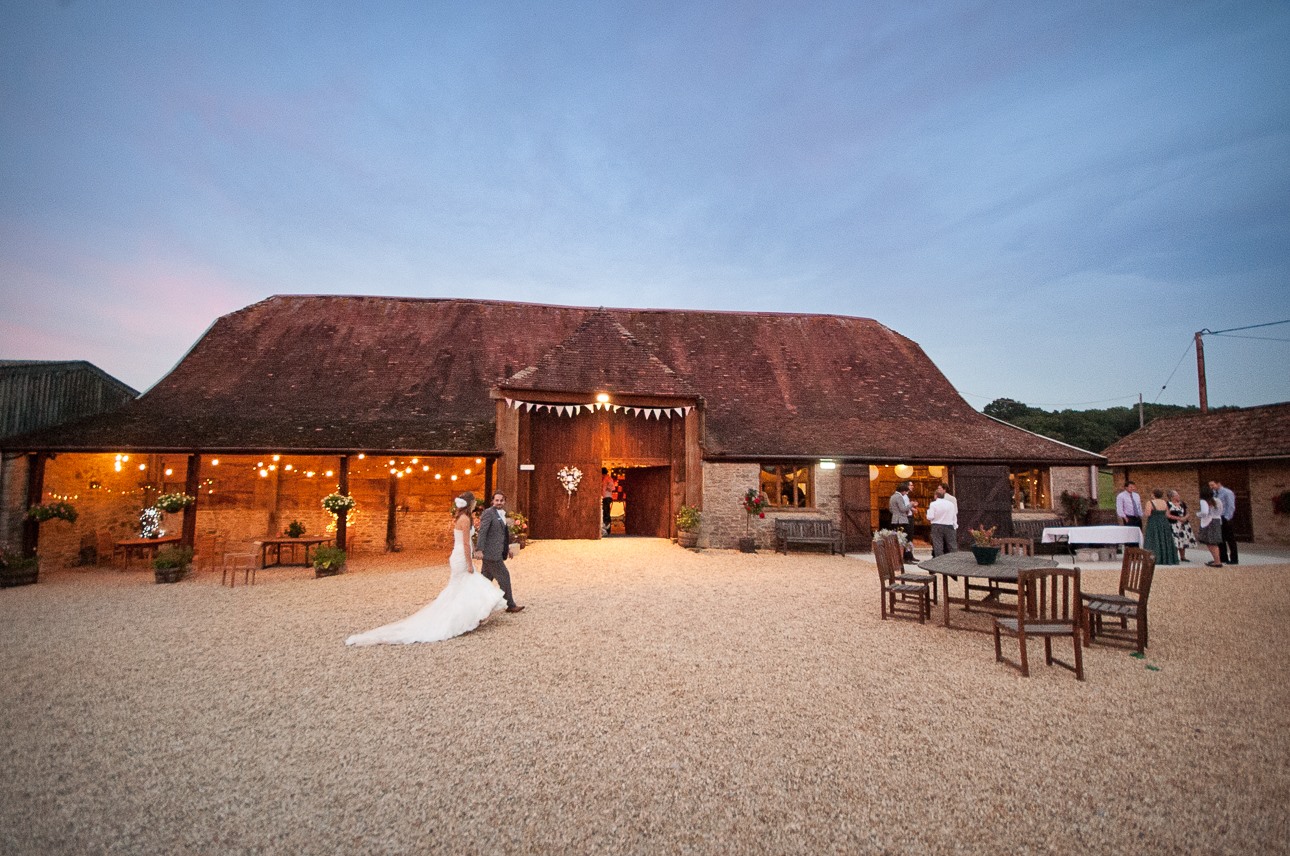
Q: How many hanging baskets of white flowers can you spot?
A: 2